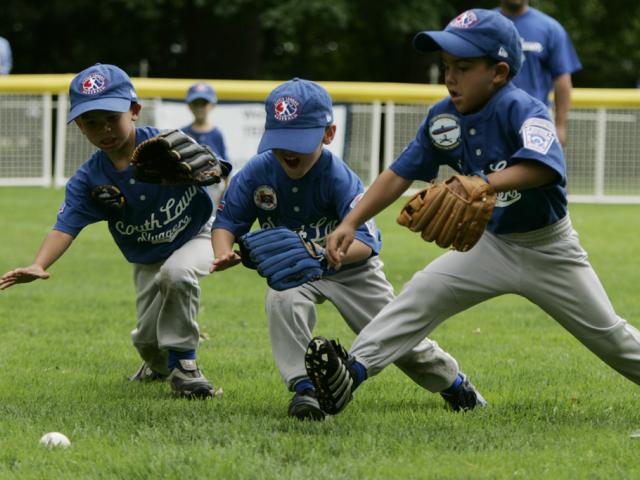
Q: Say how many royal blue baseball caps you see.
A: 4